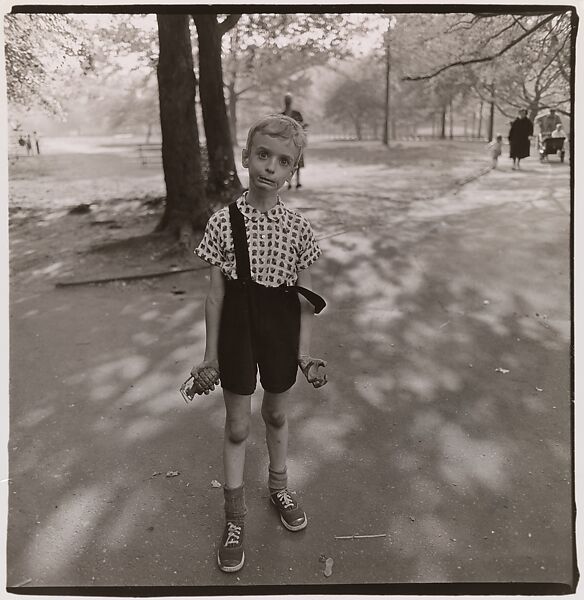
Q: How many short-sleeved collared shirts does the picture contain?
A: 1